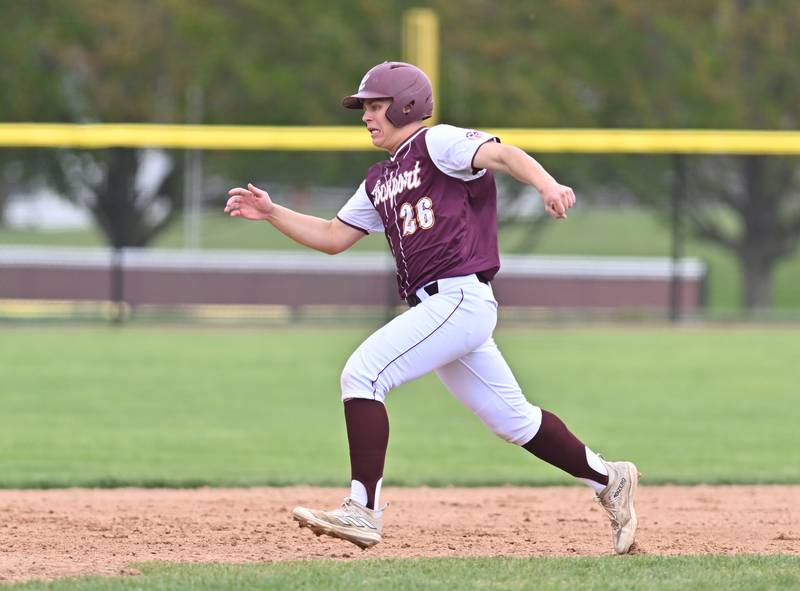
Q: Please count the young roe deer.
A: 0